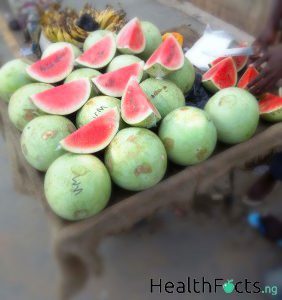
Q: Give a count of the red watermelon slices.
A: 12